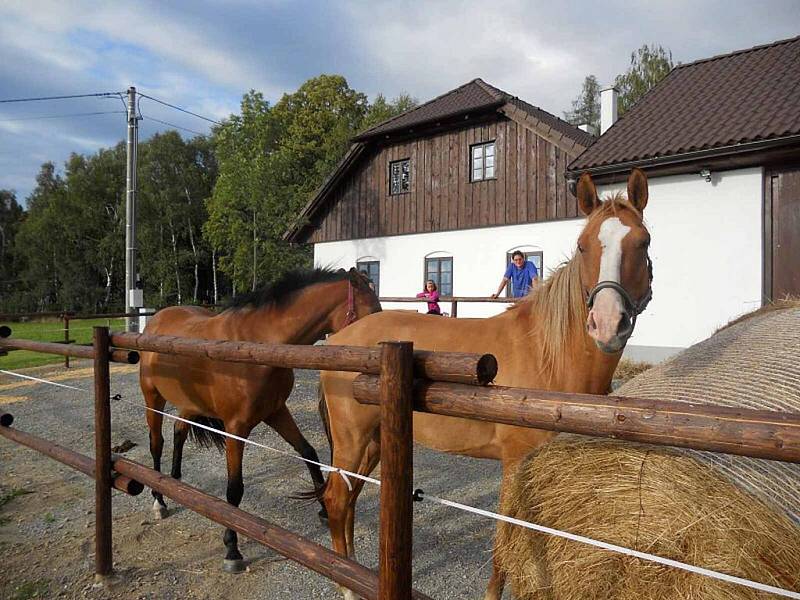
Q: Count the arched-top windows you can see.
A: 3